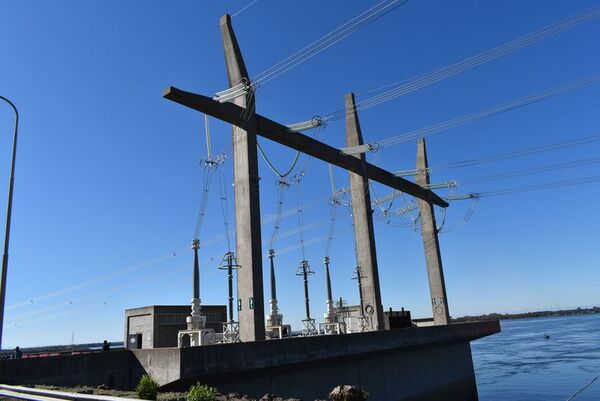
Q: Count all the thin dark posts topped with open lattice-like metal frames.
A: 3